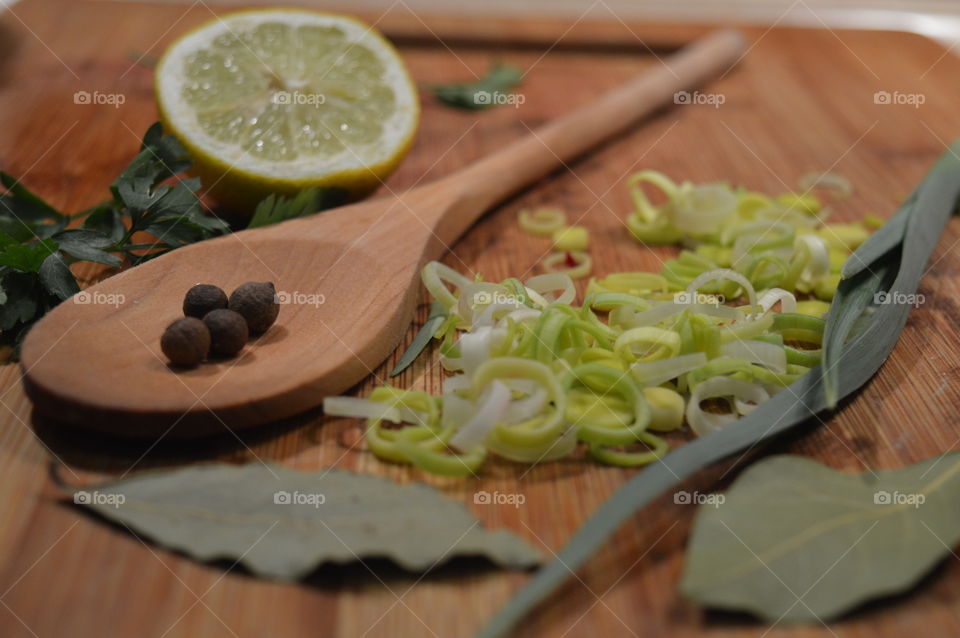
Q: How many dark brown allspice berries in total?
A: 4